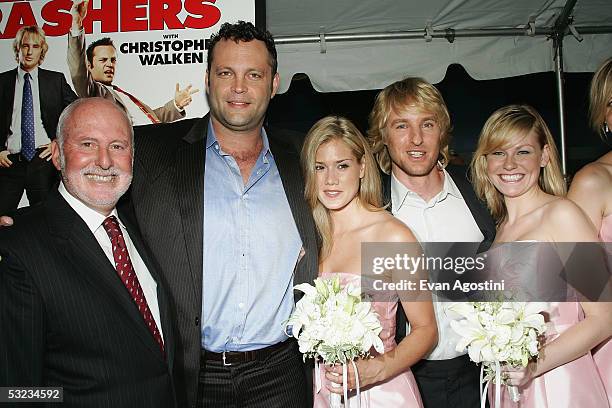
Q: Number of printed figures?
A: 2